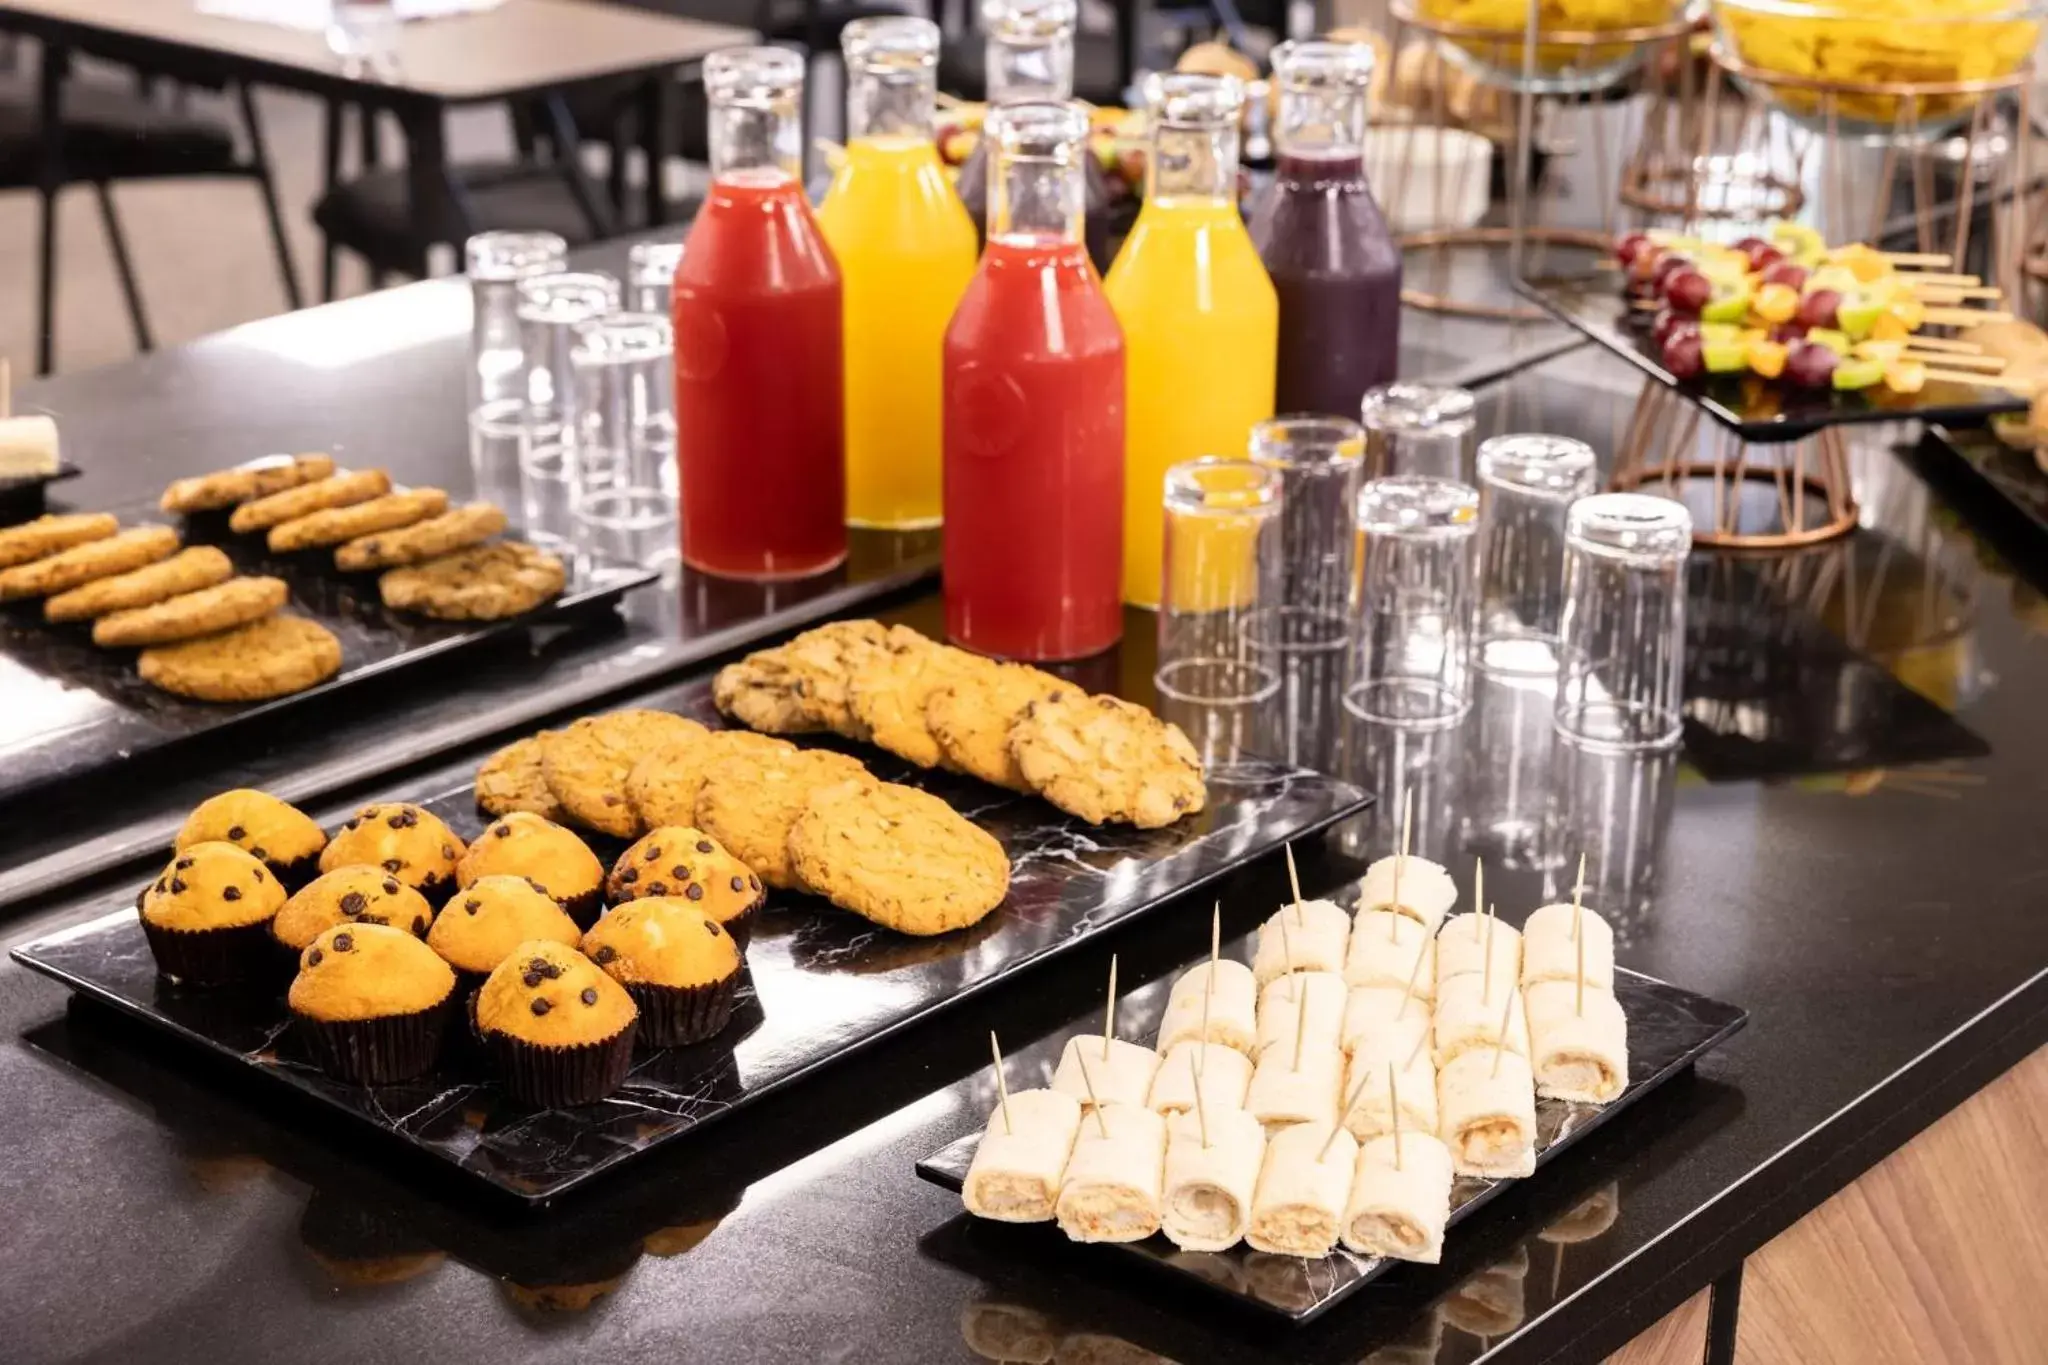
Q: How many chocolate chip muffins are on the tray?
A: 10